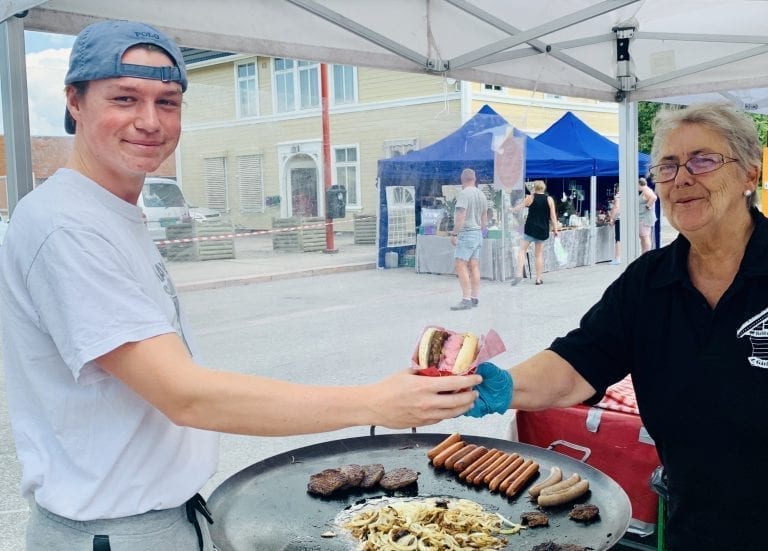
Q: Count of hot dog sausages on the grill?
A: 11